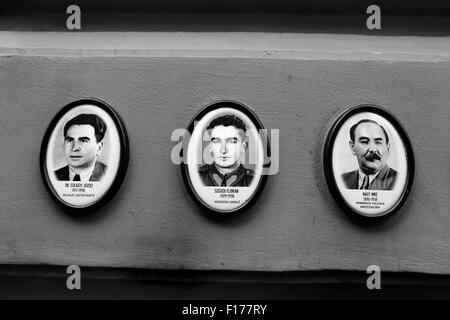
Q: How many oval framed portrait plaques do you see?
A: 3